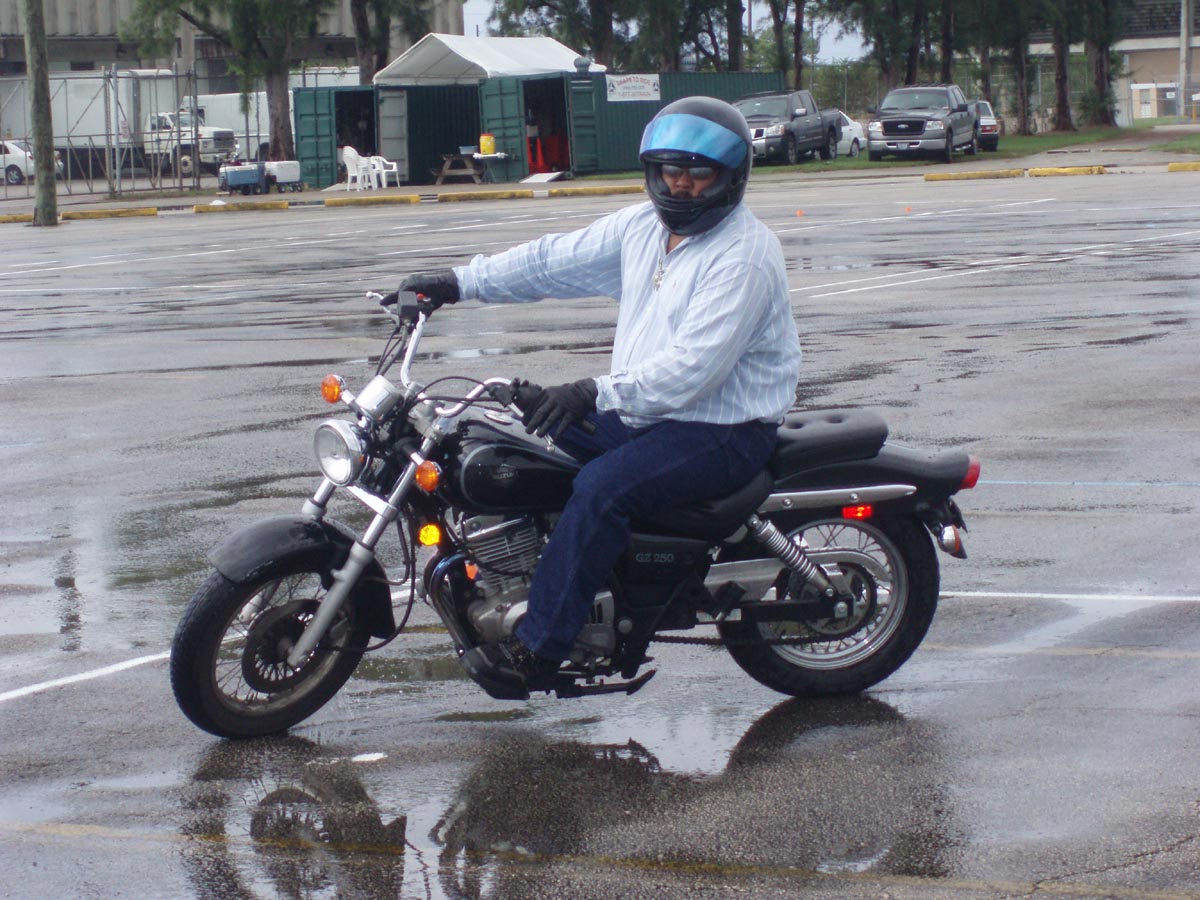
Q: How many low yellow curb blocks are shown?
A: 9